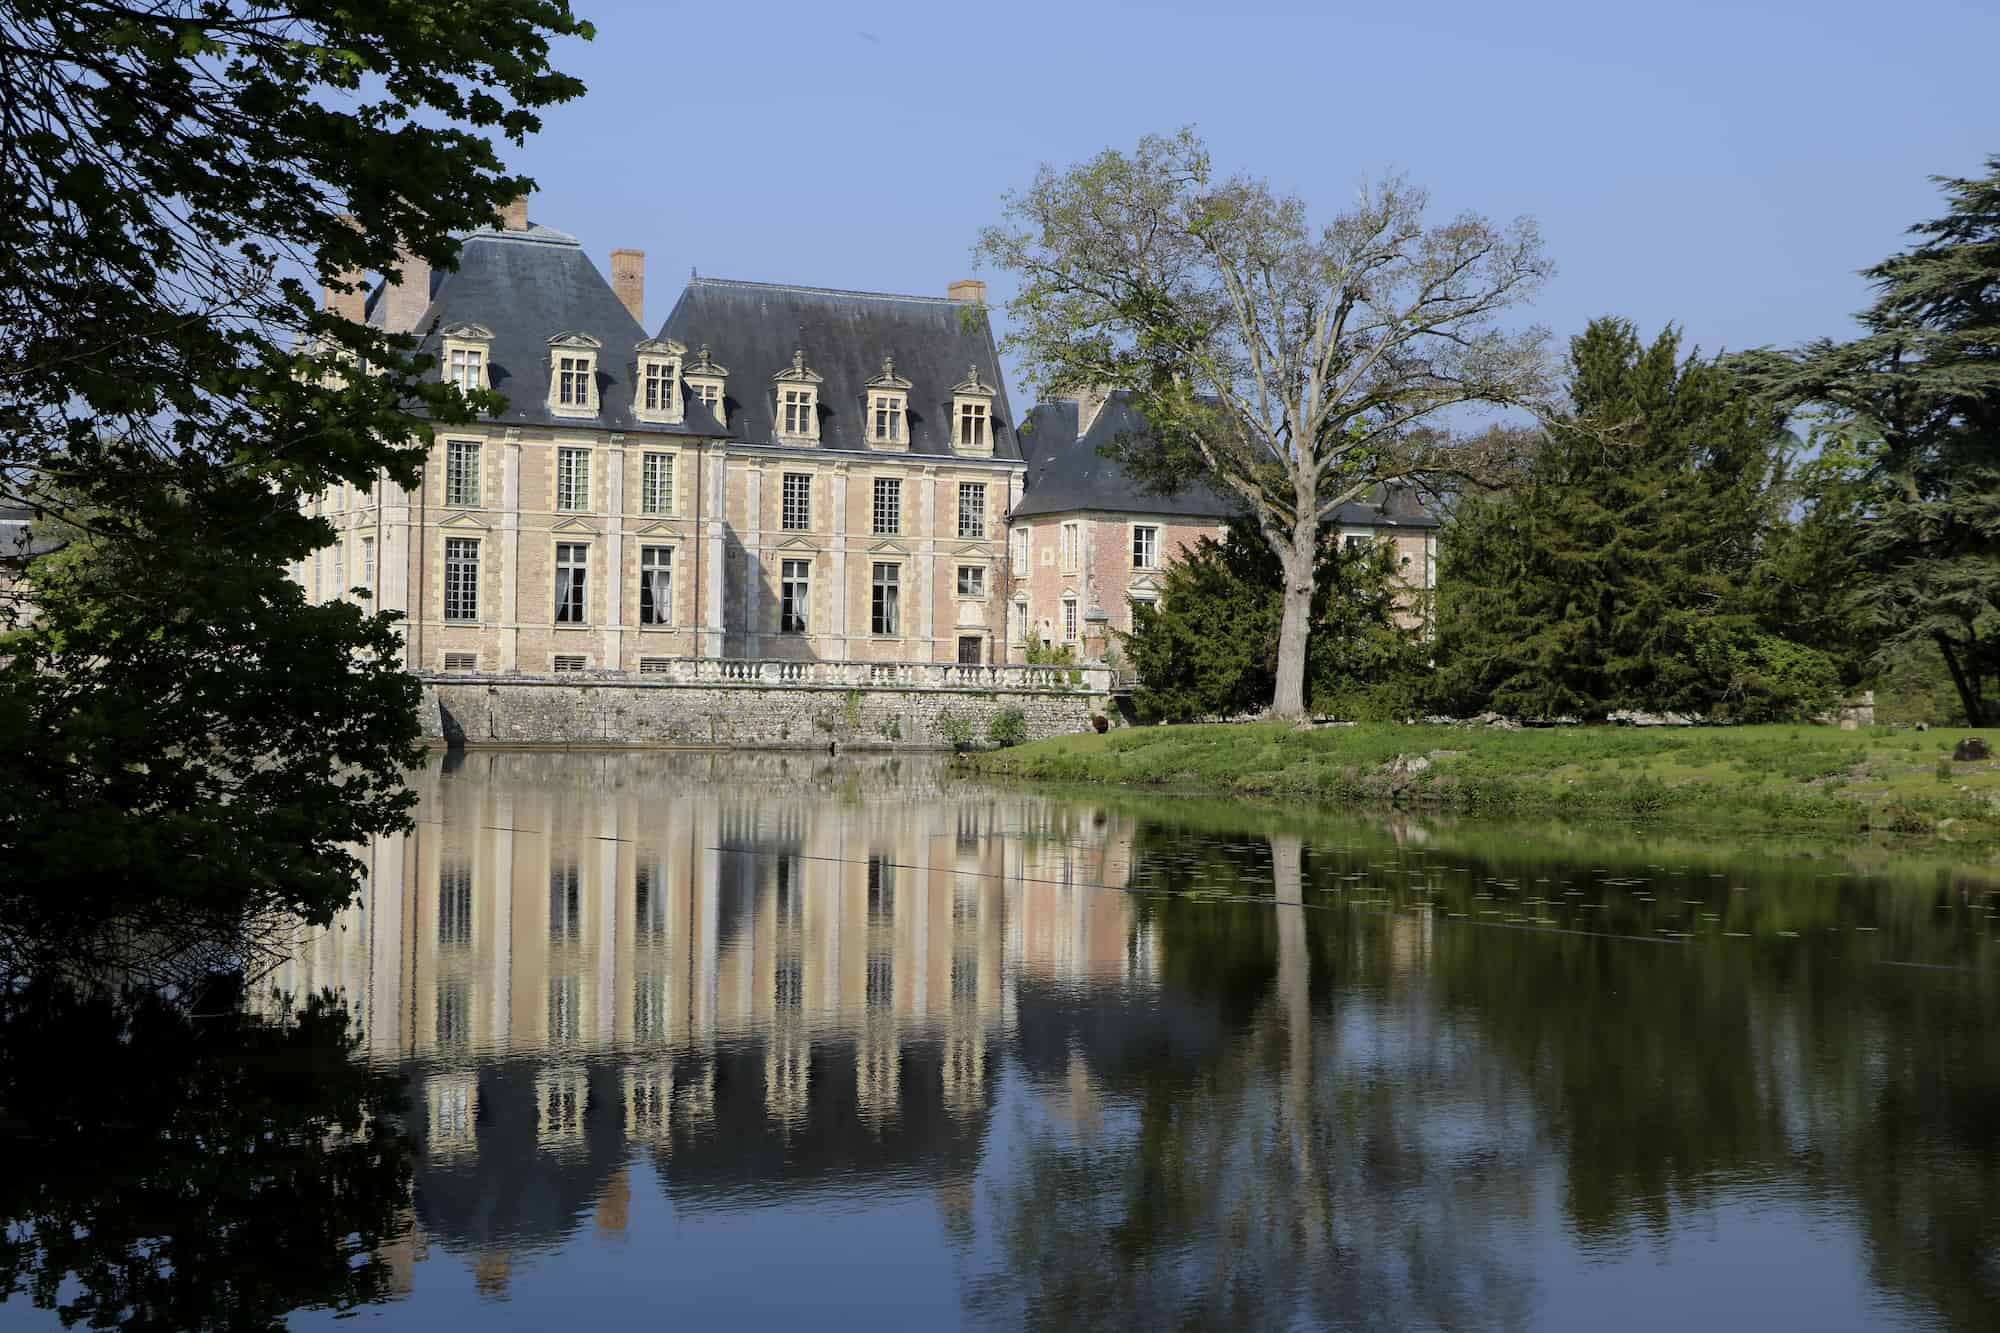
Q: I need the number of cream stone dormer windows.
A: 7